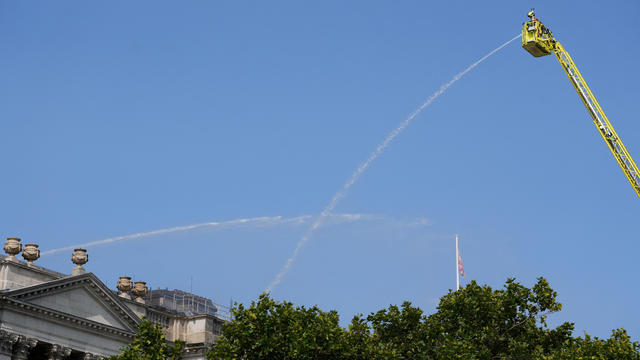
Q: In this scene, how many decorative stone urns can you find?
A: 5